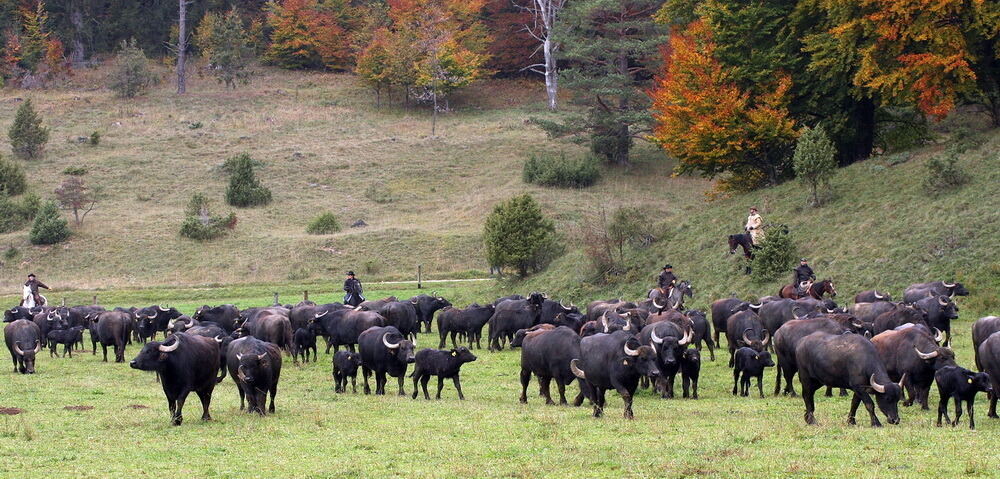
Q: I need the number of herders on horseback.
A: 5